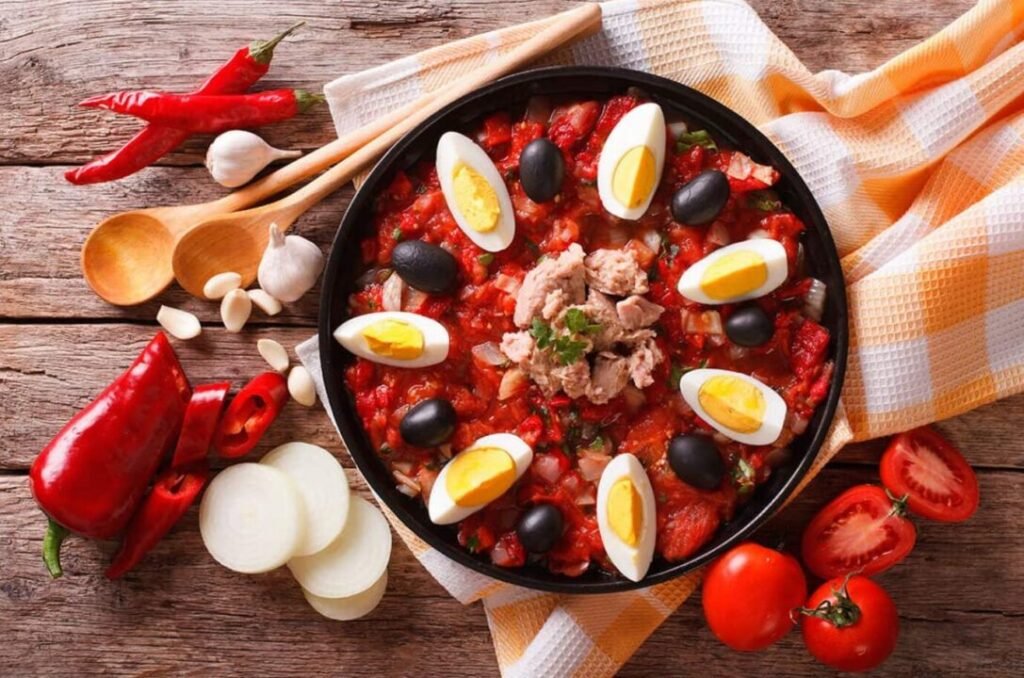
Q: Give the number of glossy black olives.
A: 7